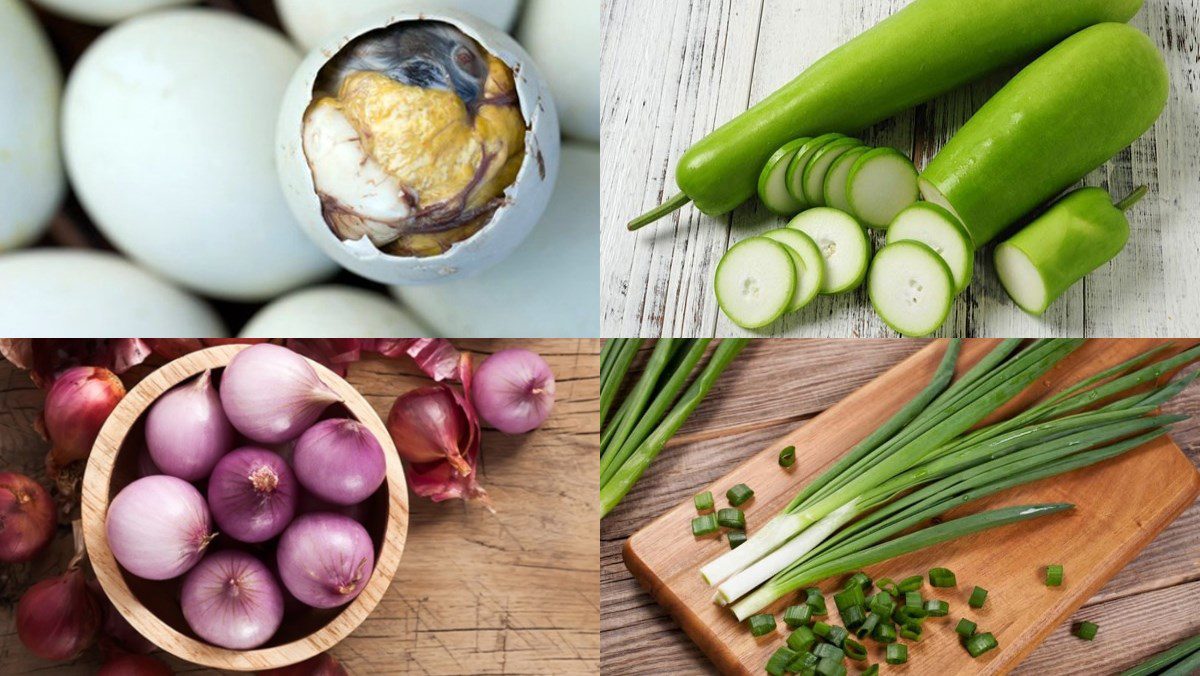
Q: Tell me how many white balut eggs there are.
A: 9